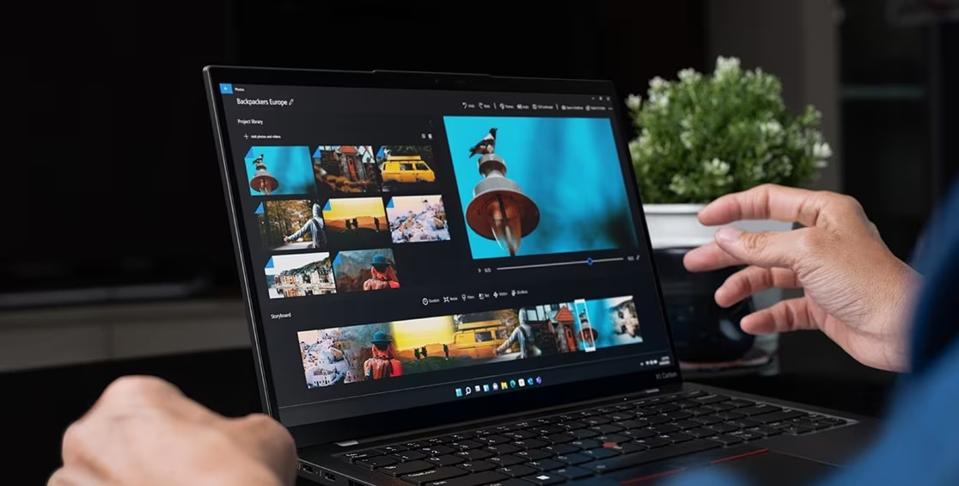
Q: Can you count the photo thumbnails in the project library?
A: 8